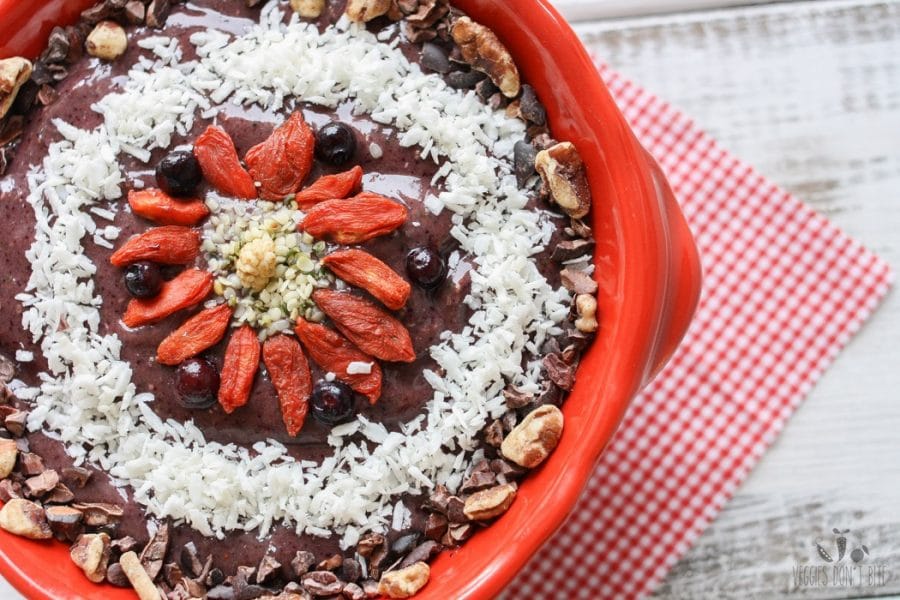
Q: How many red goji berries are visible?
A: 13